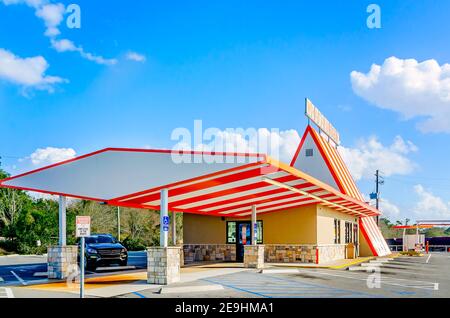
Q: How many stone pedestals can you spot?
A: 3